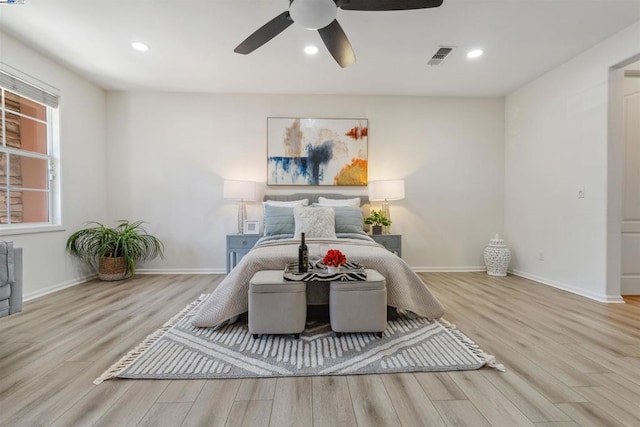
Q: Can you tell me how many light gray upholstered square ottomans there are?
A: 2